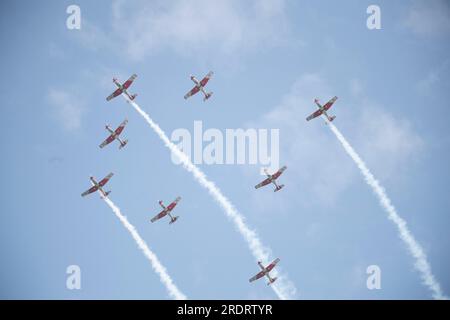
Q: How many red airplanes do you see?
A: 8